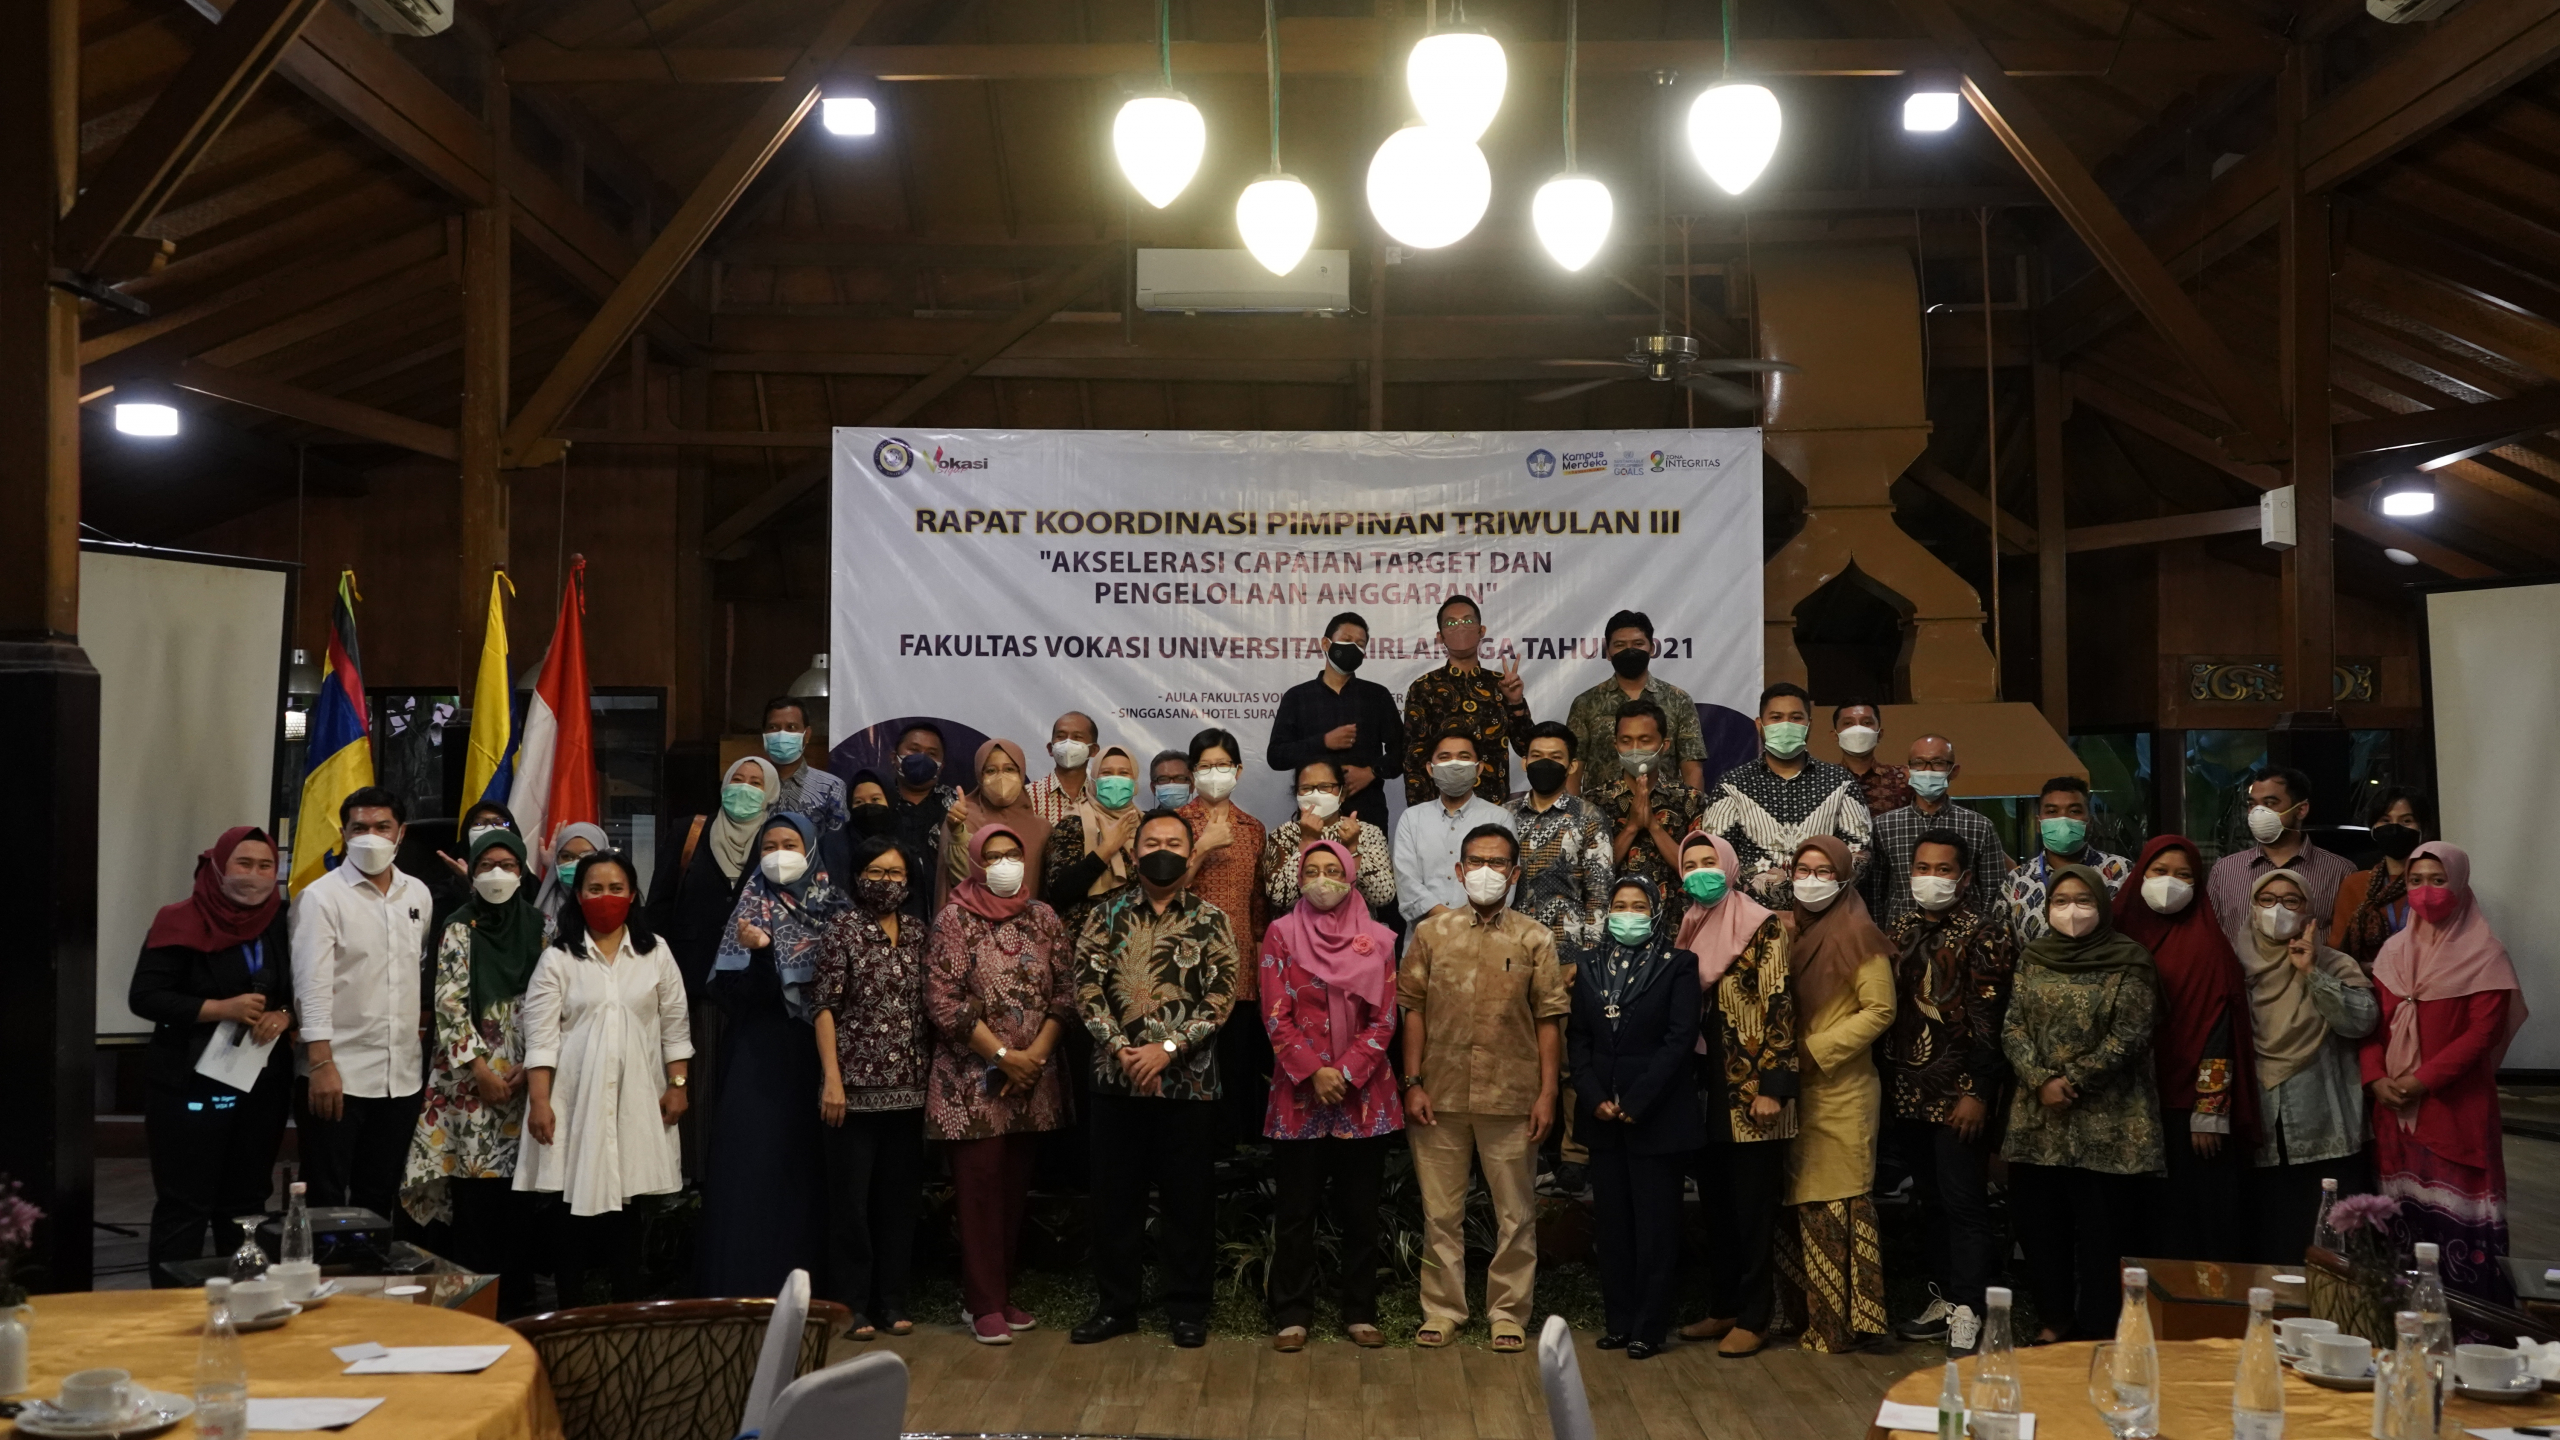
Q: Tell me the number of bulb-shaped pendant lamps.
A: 6